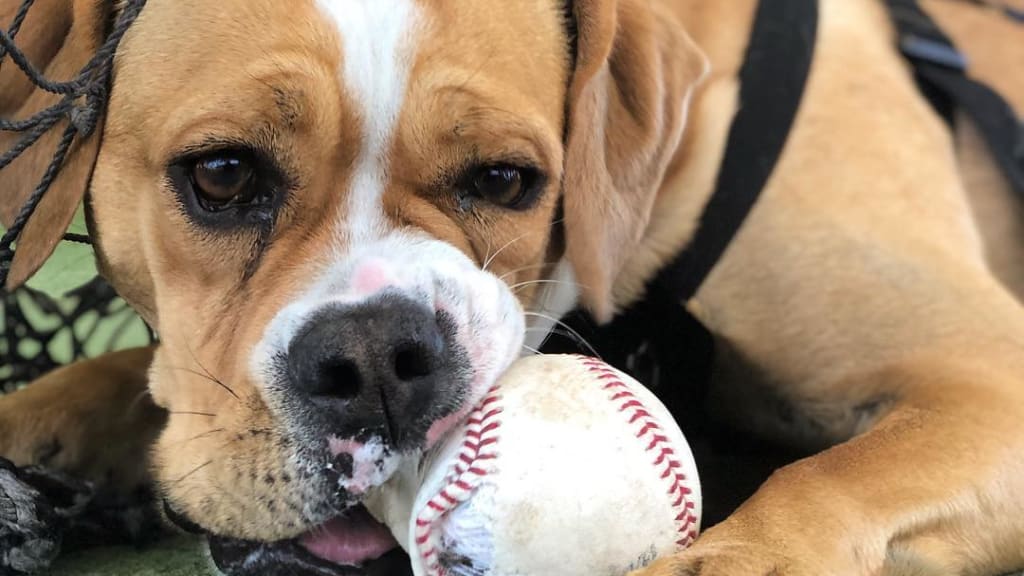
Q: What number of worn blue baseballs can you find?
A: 0